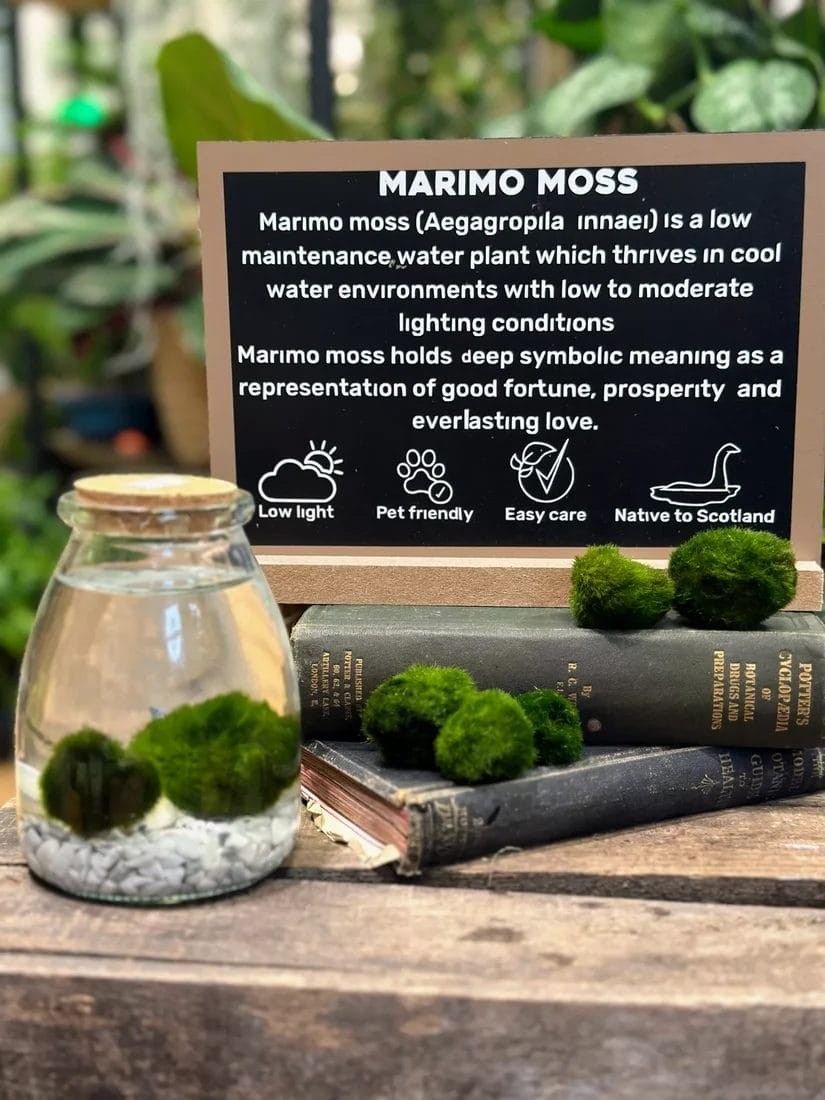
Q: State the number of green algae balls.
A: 7